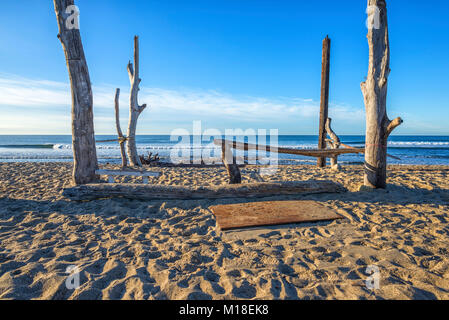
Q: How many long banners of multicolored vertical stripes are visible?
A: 0